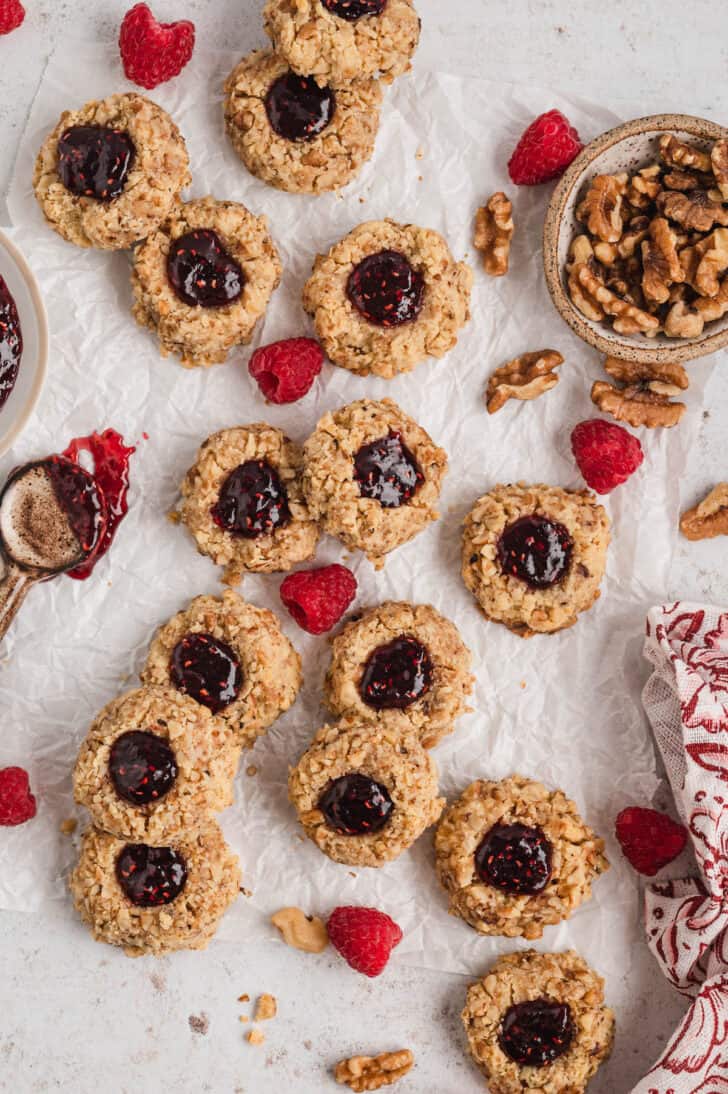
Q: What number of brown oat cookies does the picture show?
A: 15